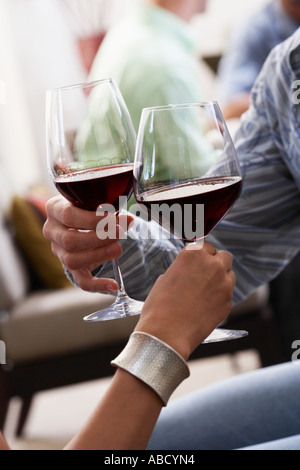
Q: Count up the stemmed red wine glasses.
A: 2